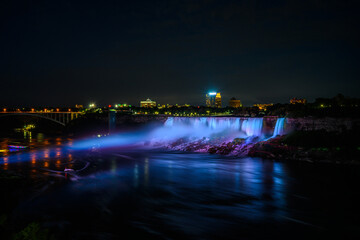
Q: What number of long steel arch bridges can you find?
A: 1